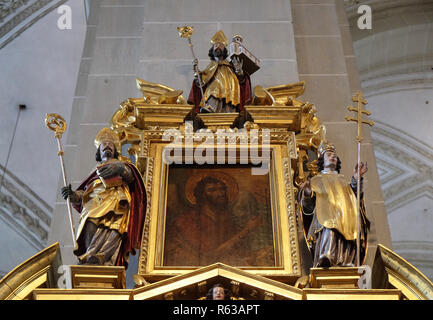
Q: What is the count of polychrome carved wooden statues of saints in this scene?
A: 3